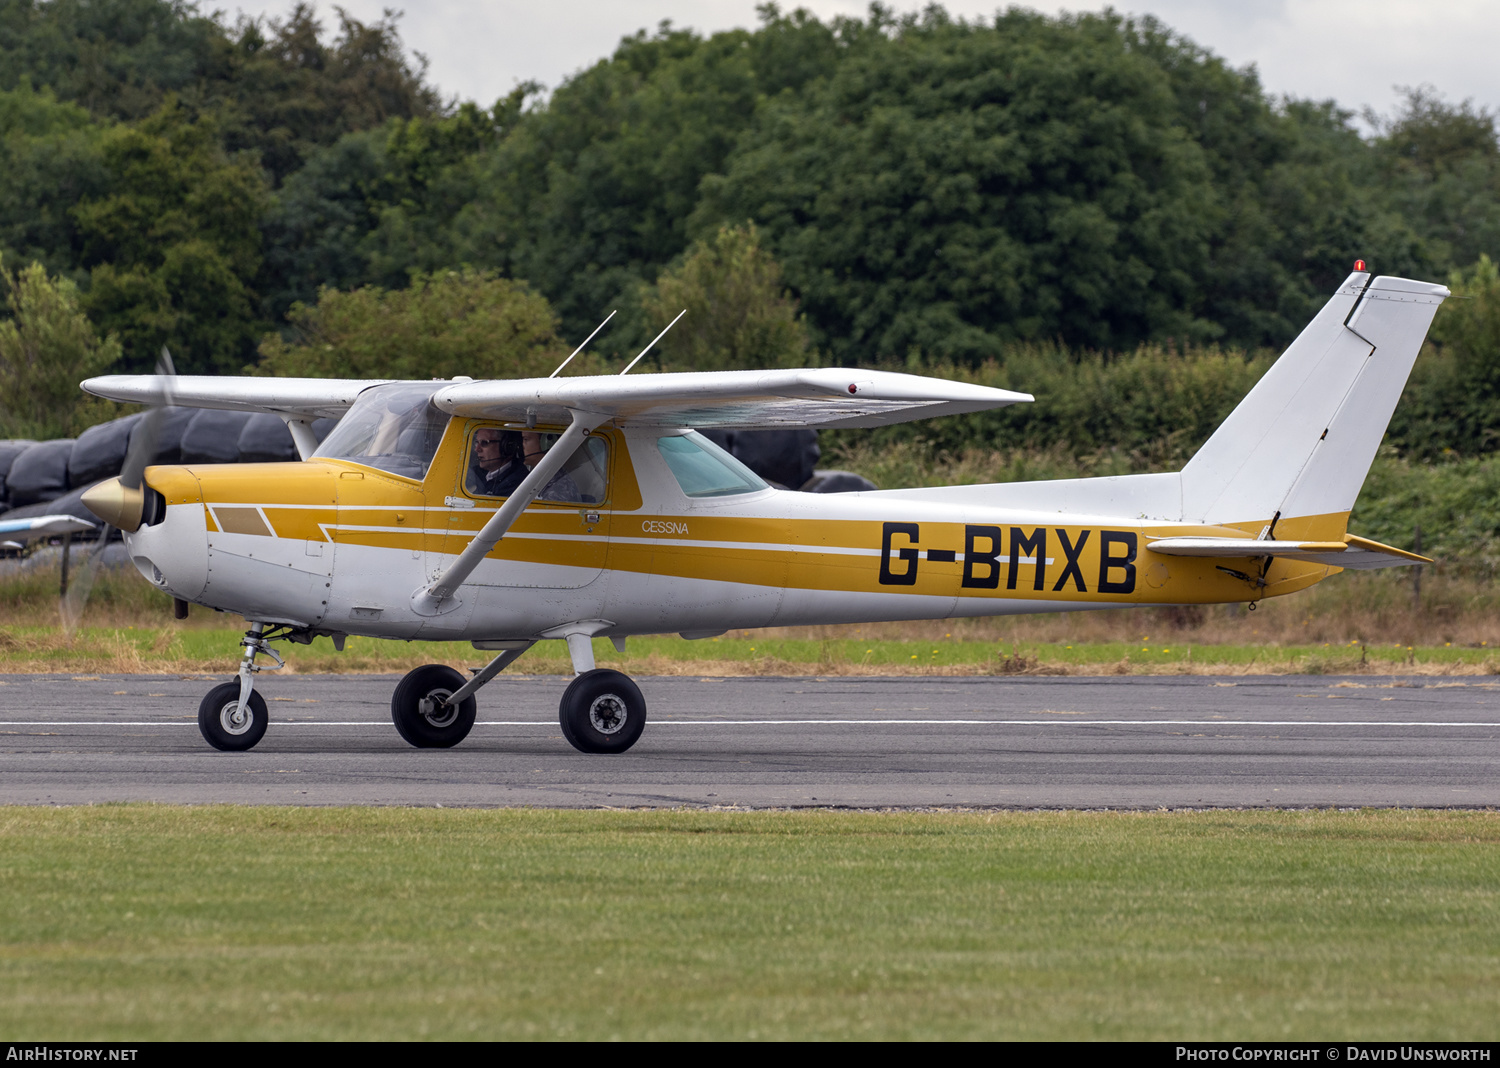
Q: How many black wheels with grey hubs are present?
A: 3